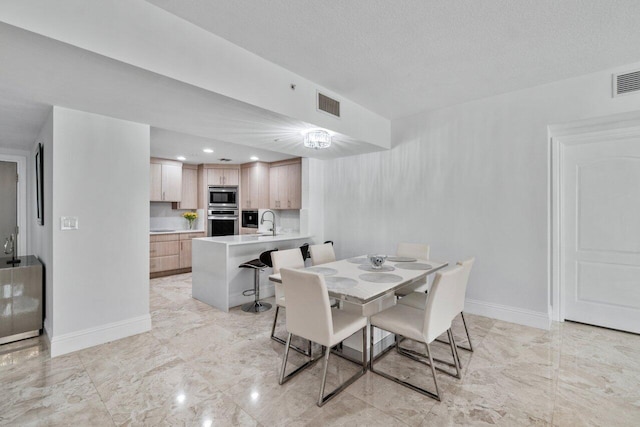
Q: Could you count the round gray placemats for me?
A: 7